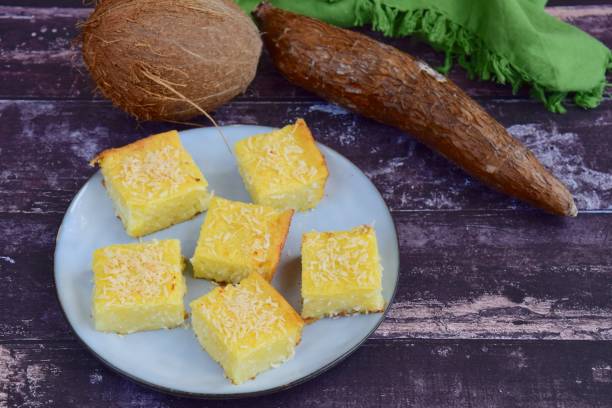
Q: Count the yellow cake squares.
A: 6